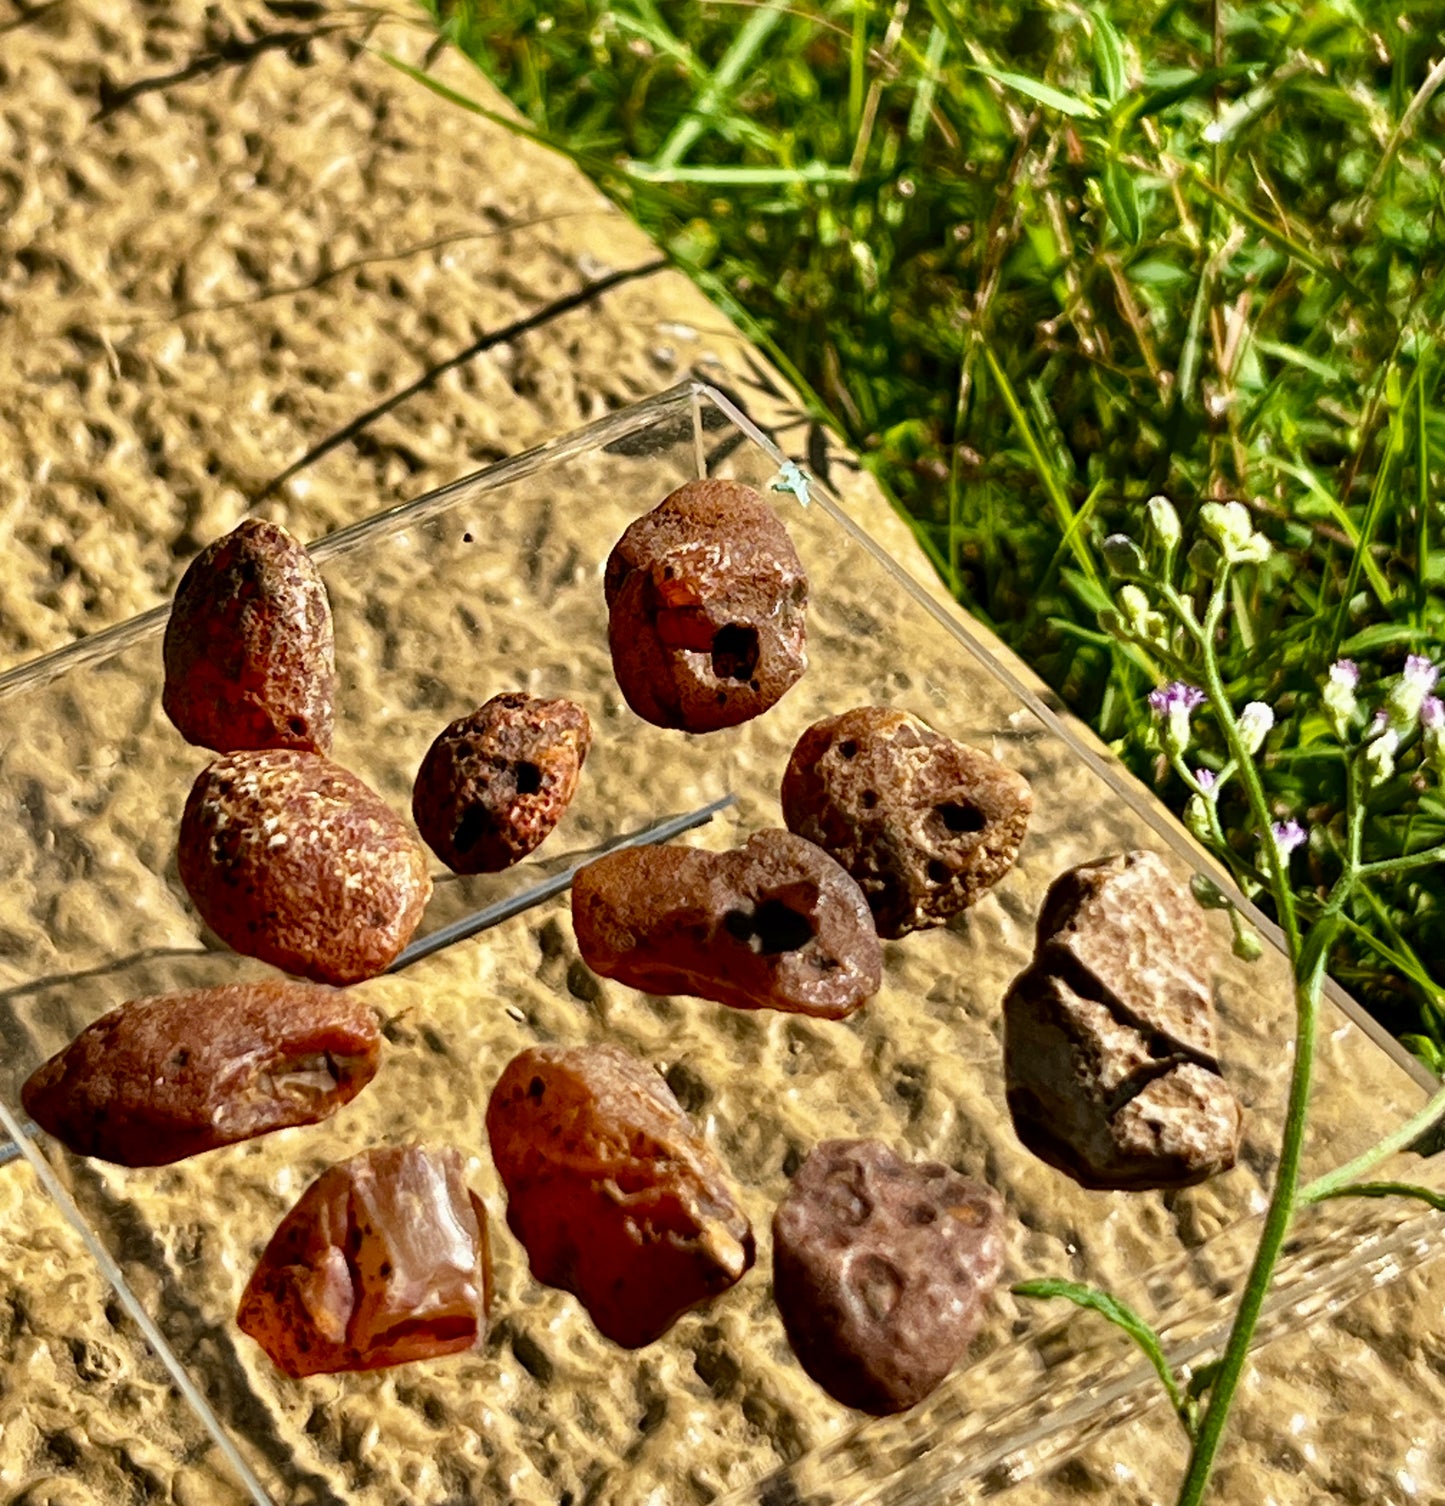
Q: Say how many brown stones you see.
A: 11